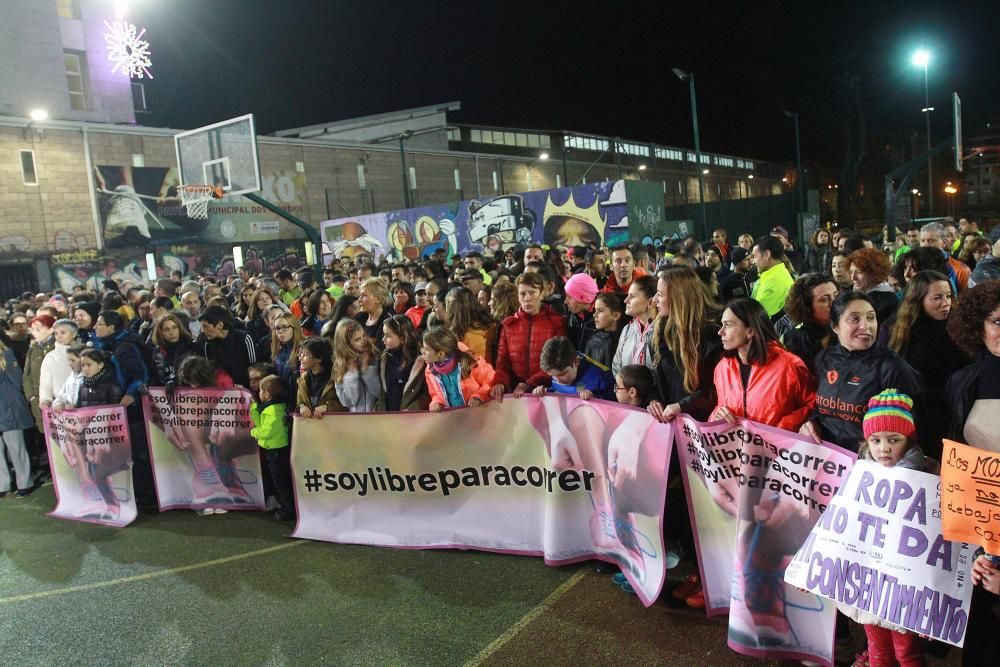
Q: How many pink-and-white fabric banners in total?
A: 4